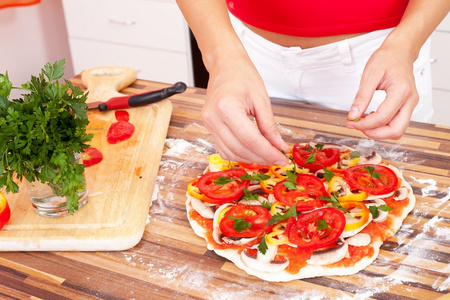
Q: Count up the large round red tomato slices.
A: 6